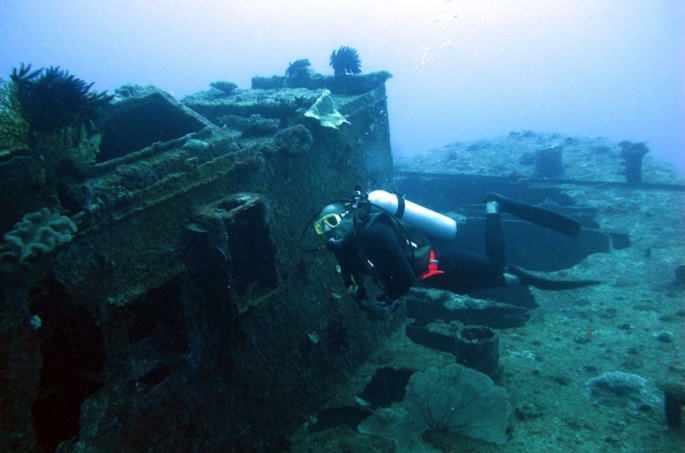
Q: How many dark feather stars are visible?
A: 3